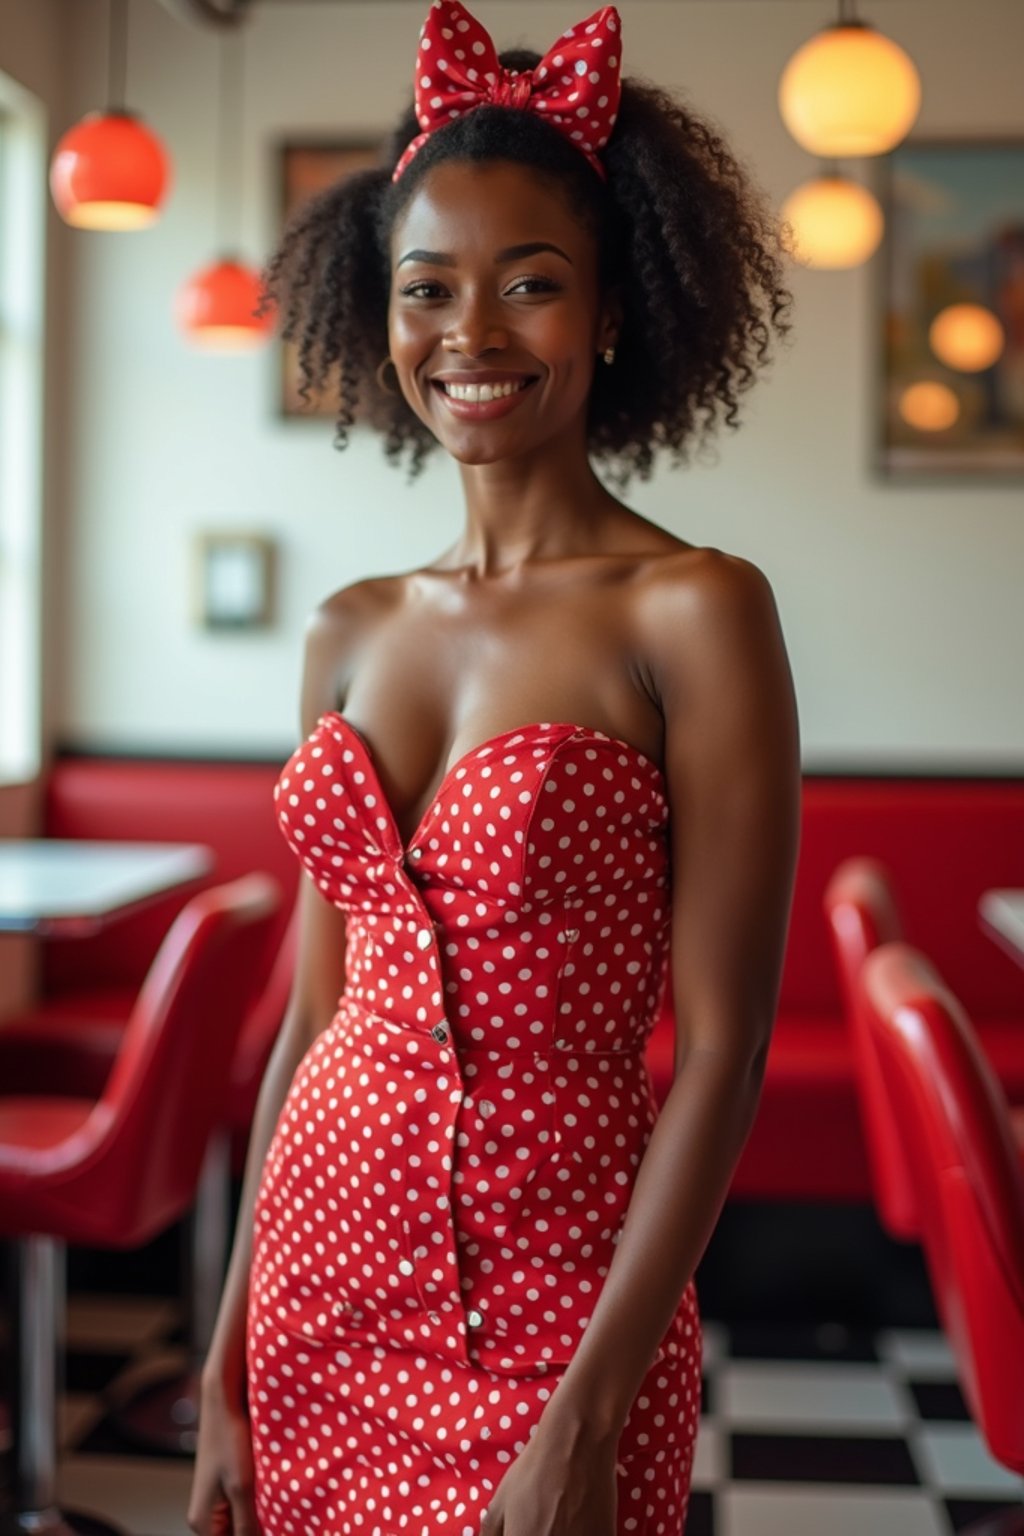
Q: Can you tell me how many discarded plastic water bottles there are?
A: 0